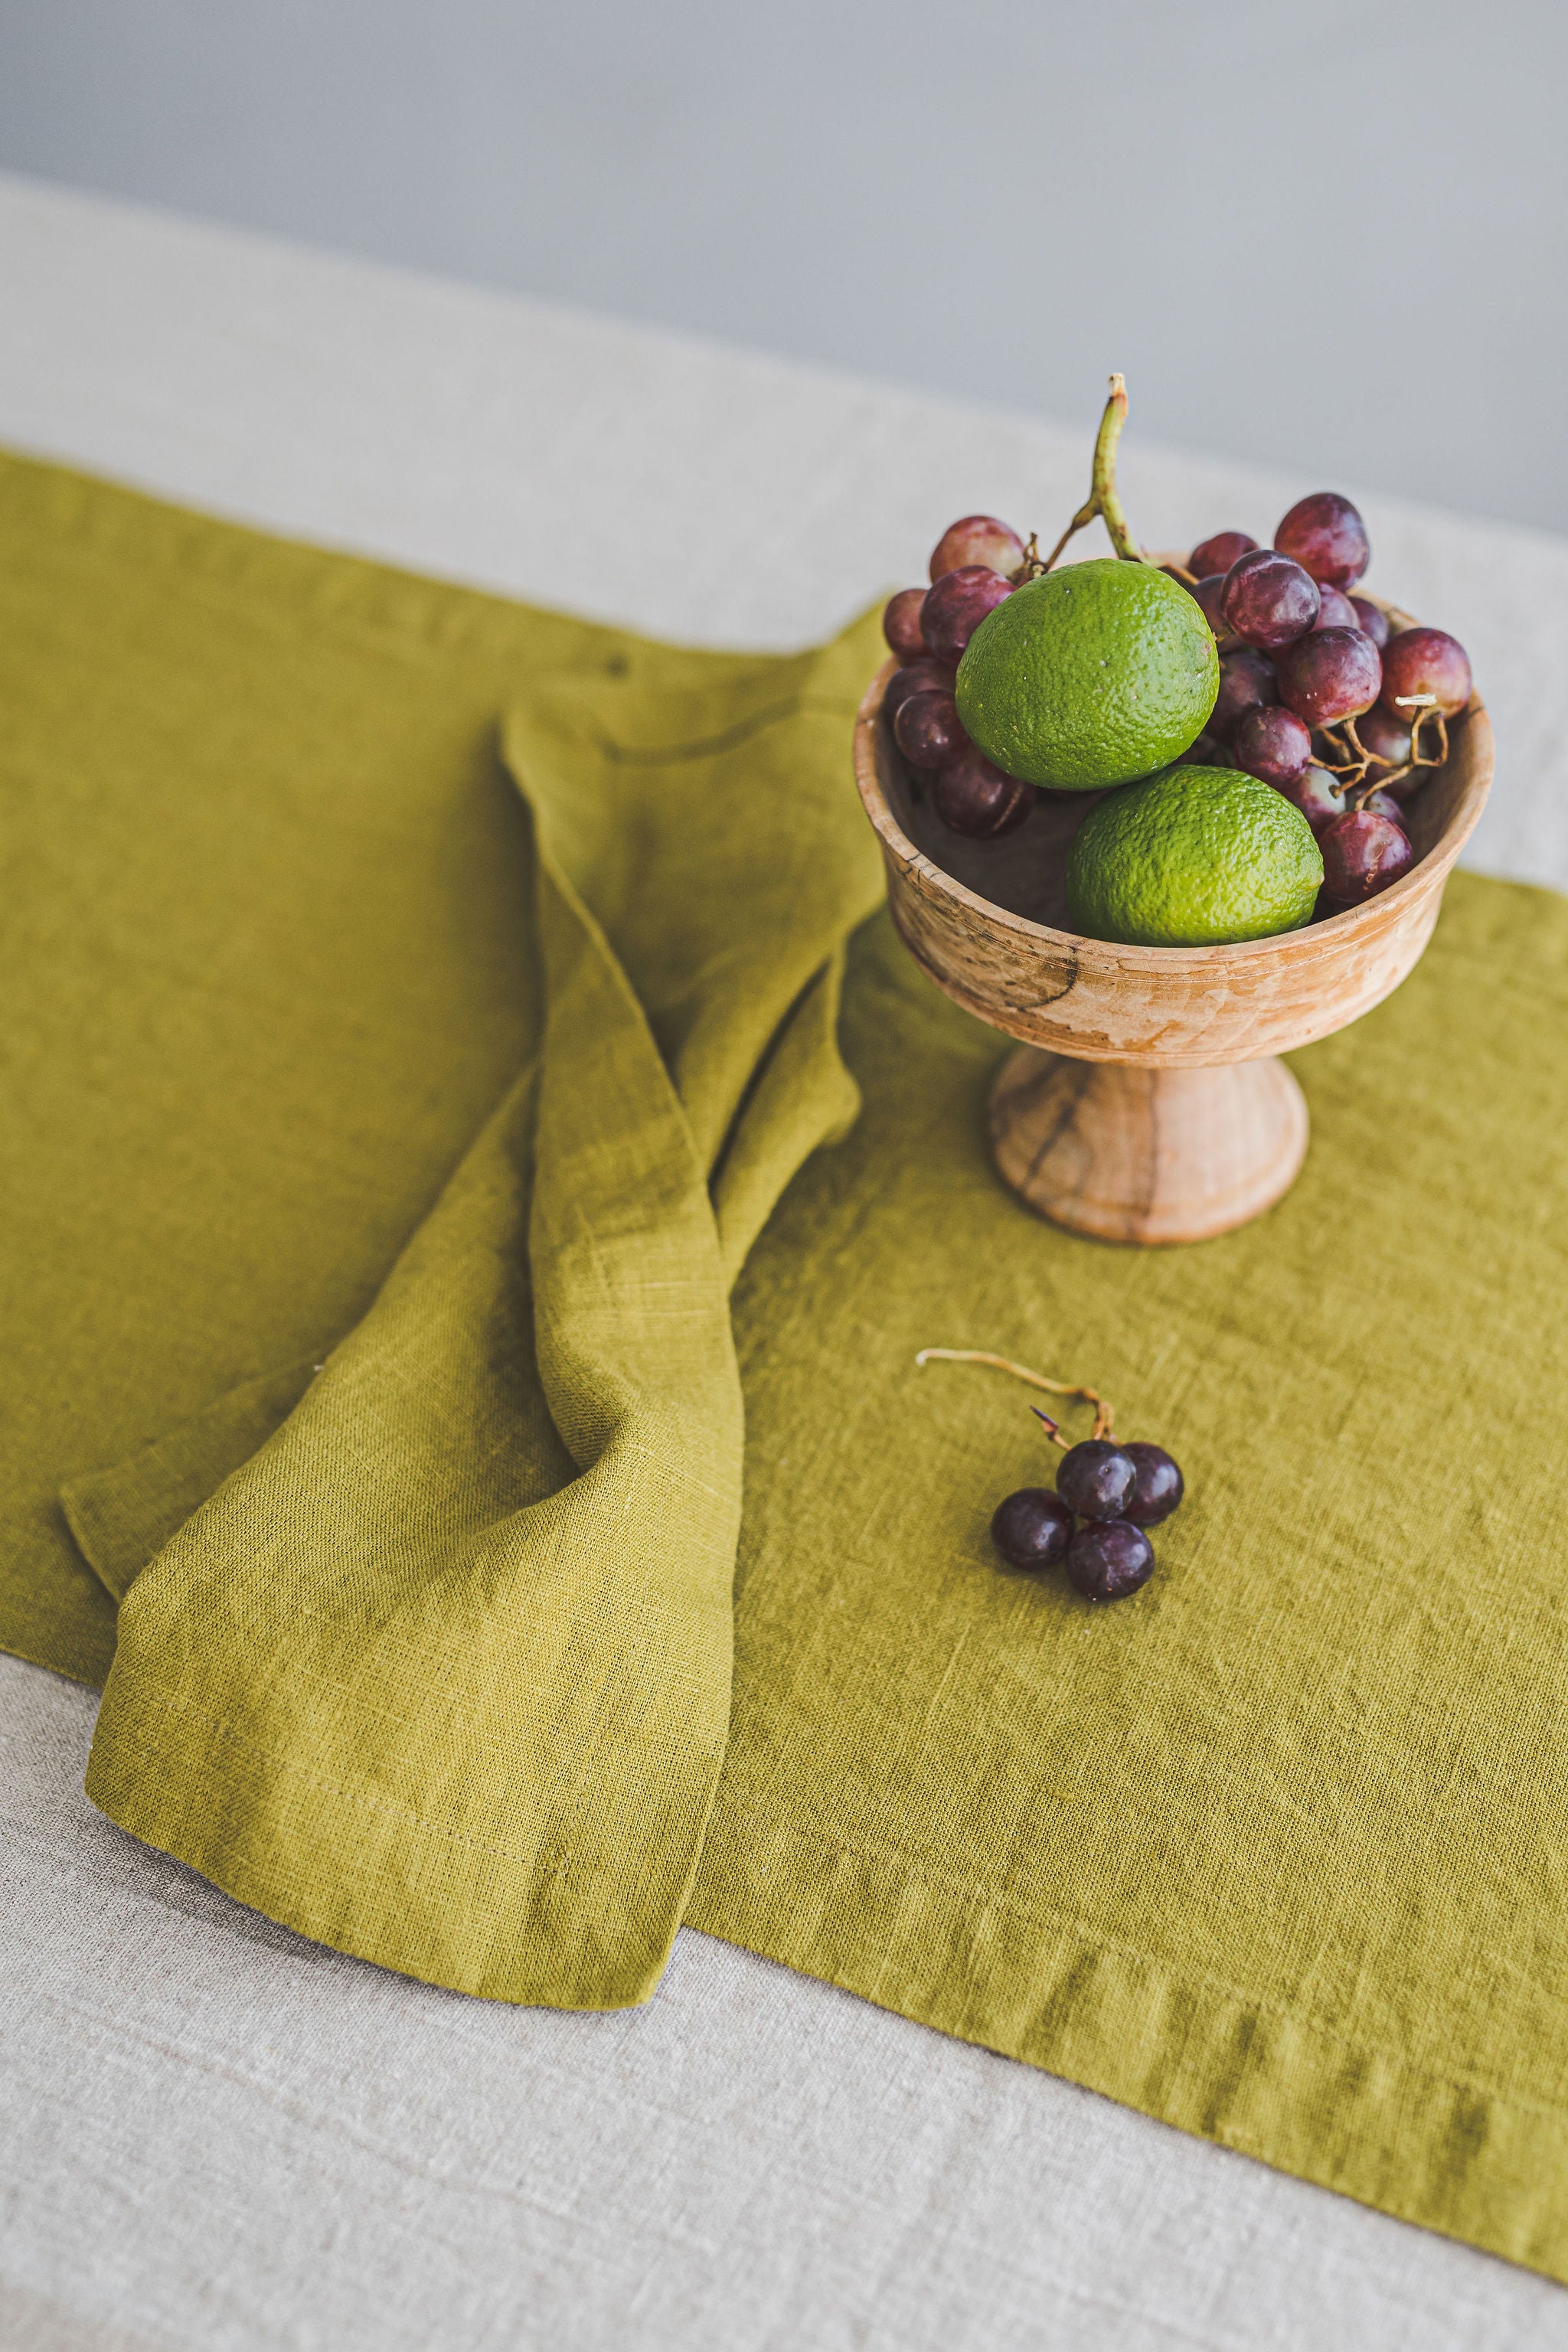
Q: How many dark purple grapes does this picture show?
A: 4